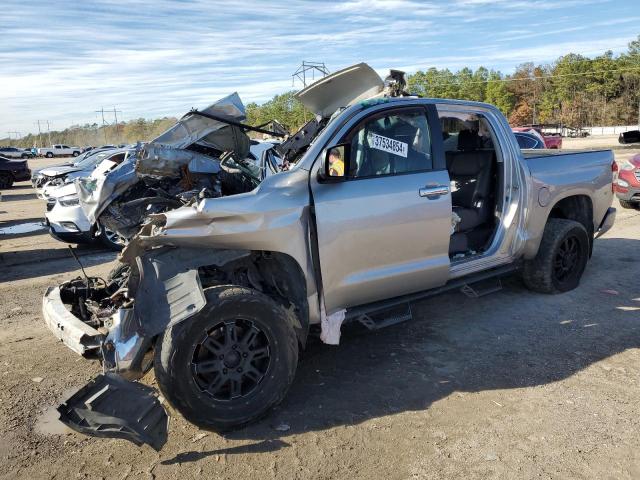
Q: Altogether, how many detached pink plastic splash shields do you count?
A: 0